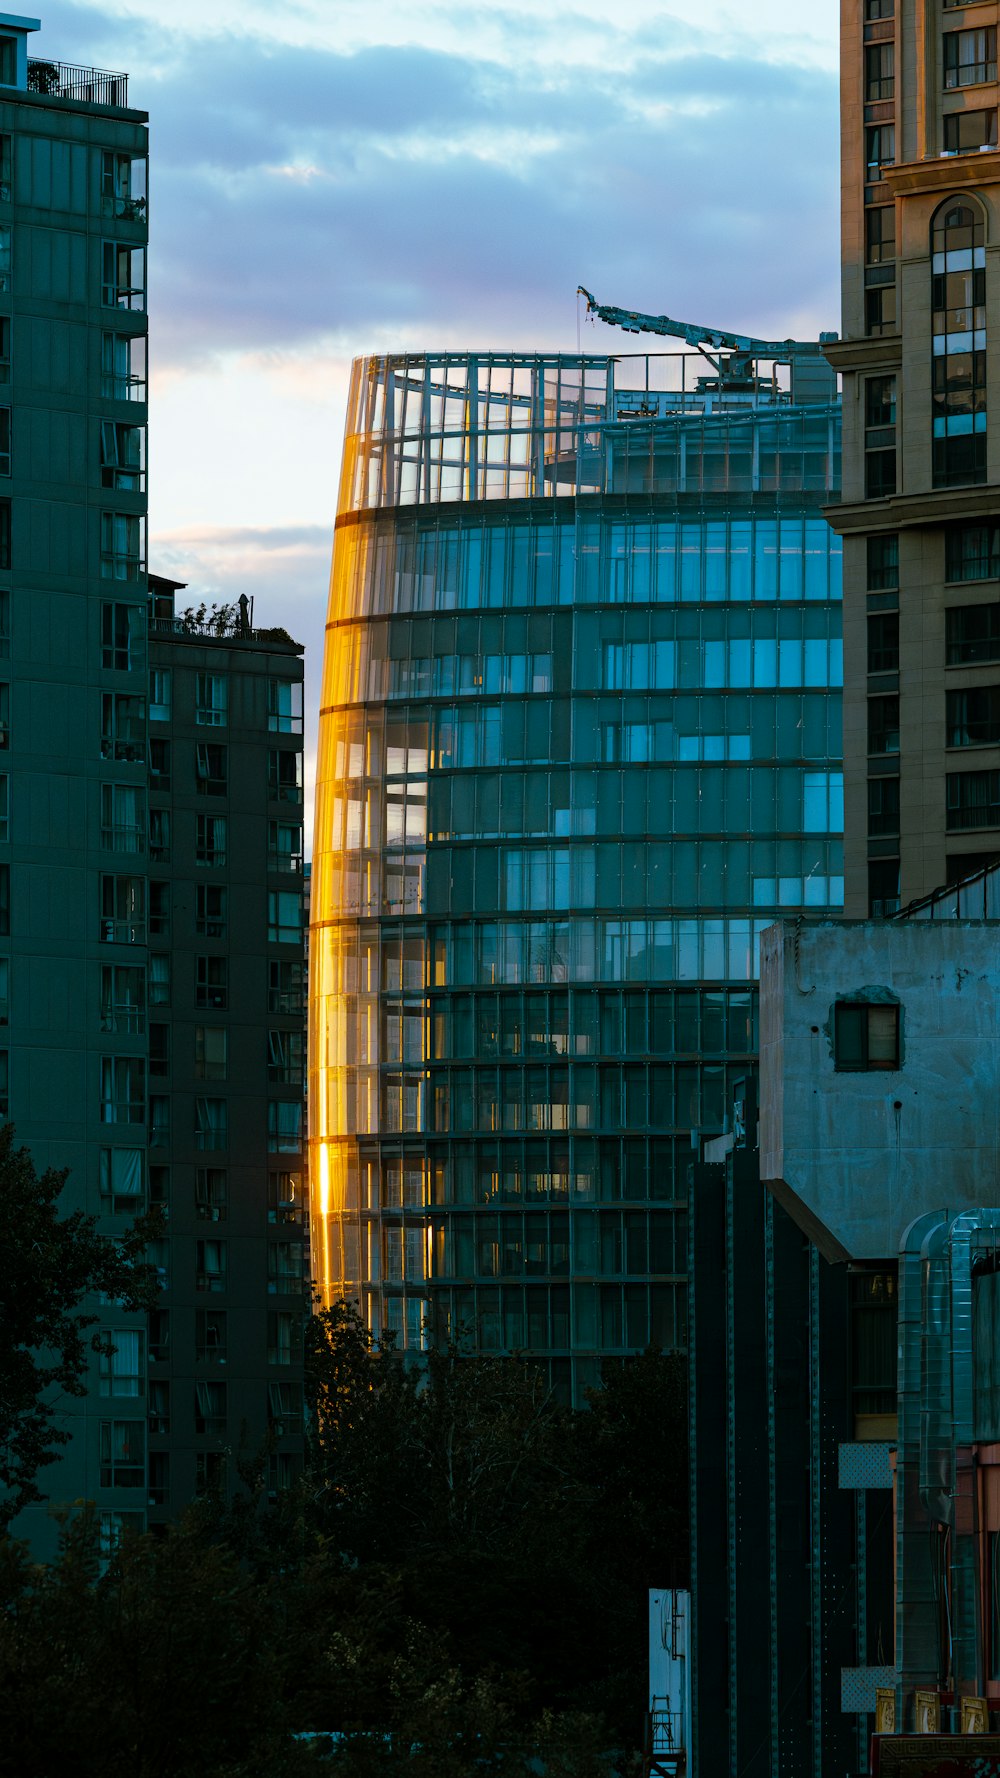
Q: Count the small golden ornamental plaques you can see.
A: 3